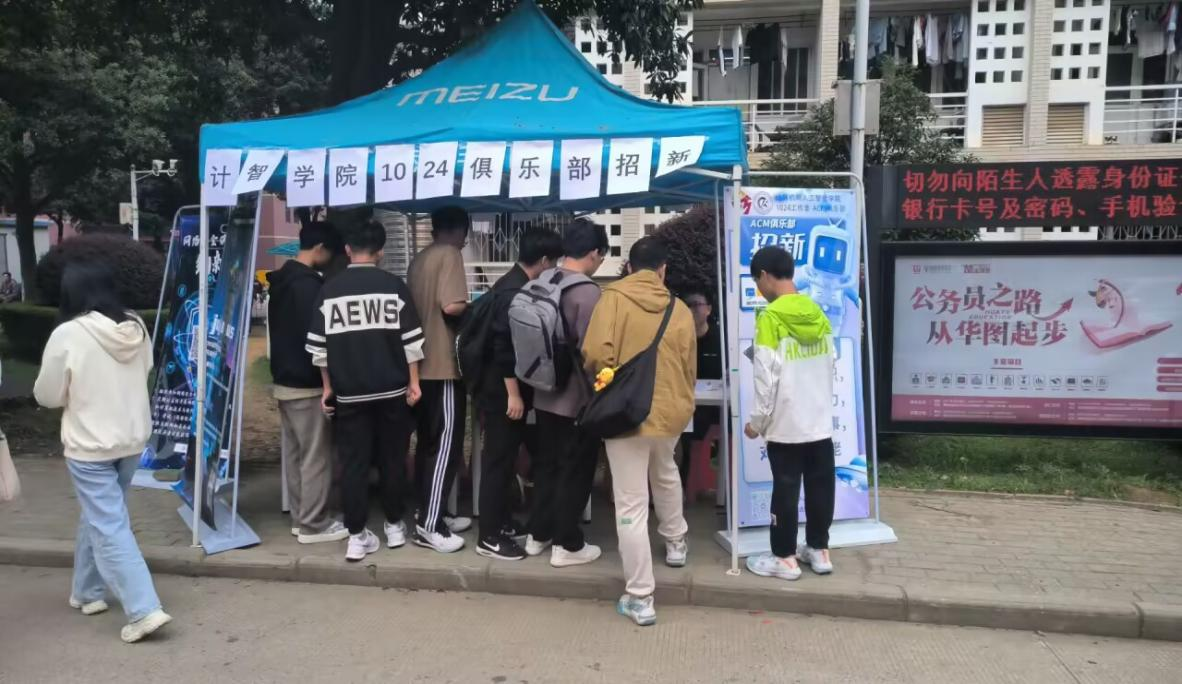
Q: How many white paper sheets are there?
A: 11